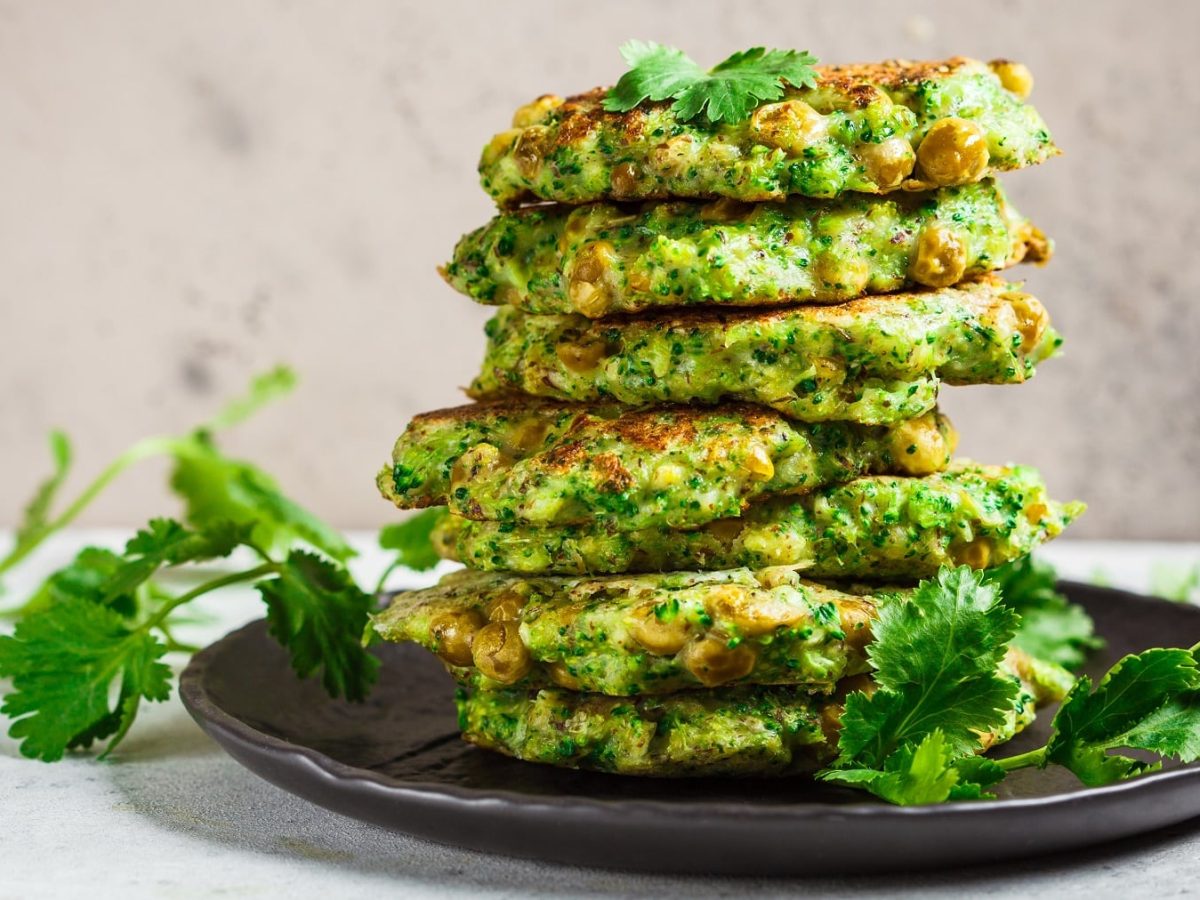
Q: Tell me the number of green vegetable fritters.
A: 7